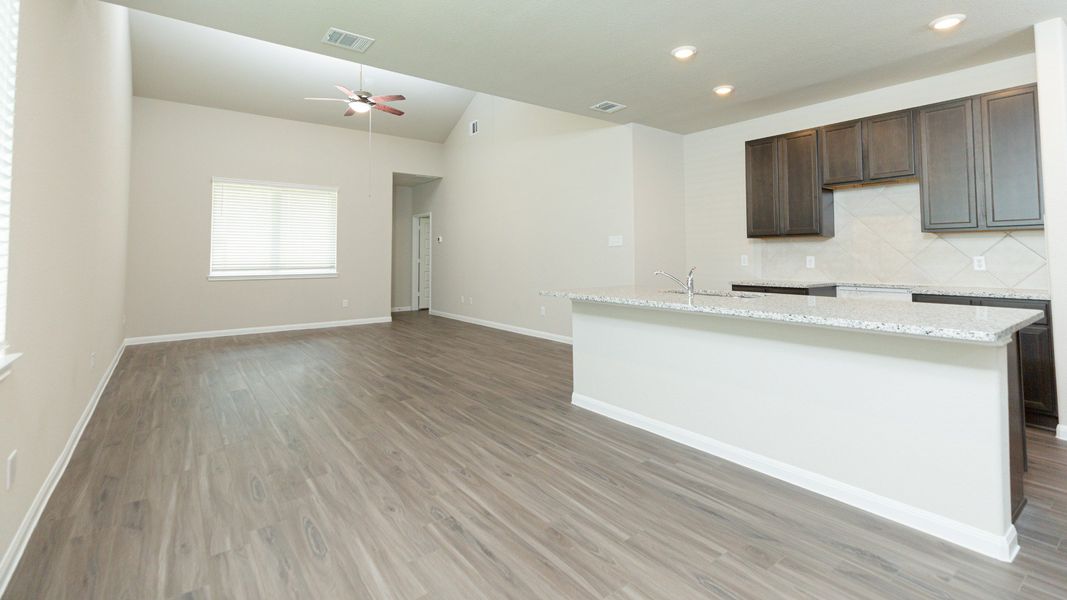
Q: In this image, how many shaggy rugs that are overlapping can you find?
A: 0